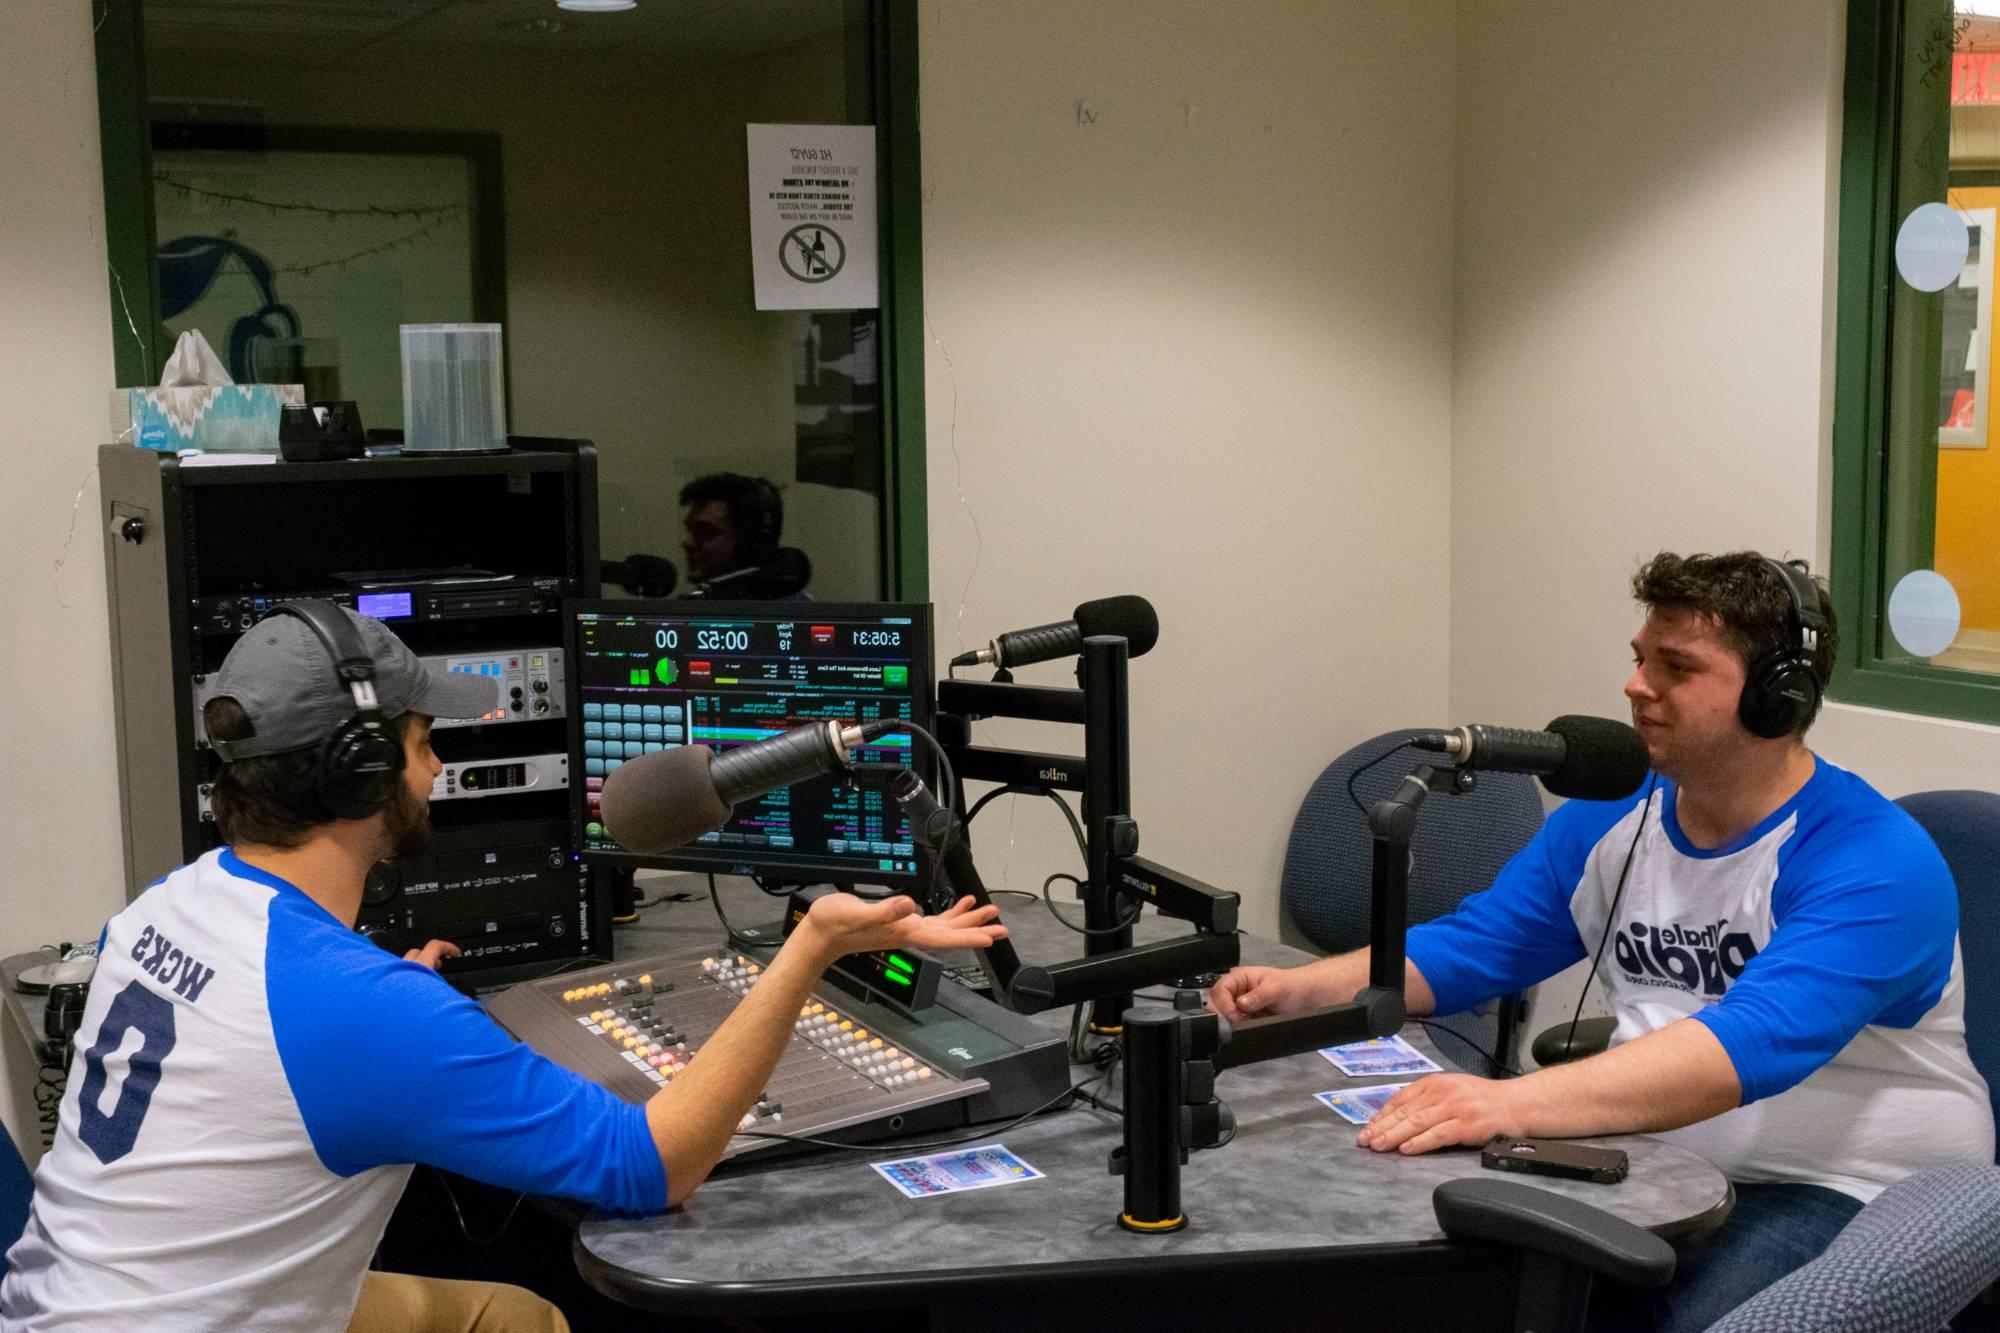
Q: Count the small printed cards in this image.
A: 3